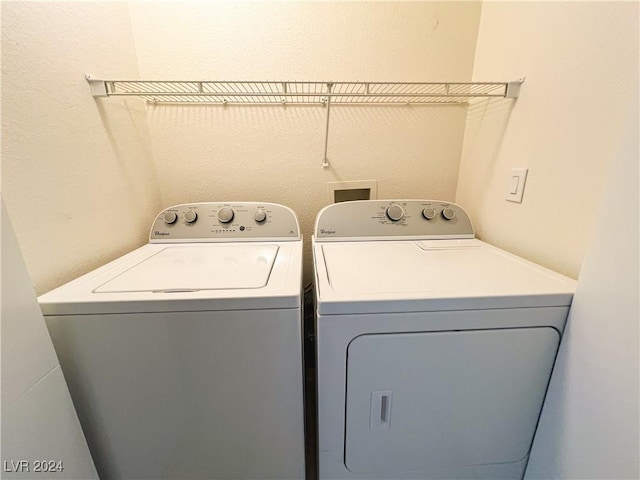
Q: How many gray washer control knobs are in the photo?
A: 4